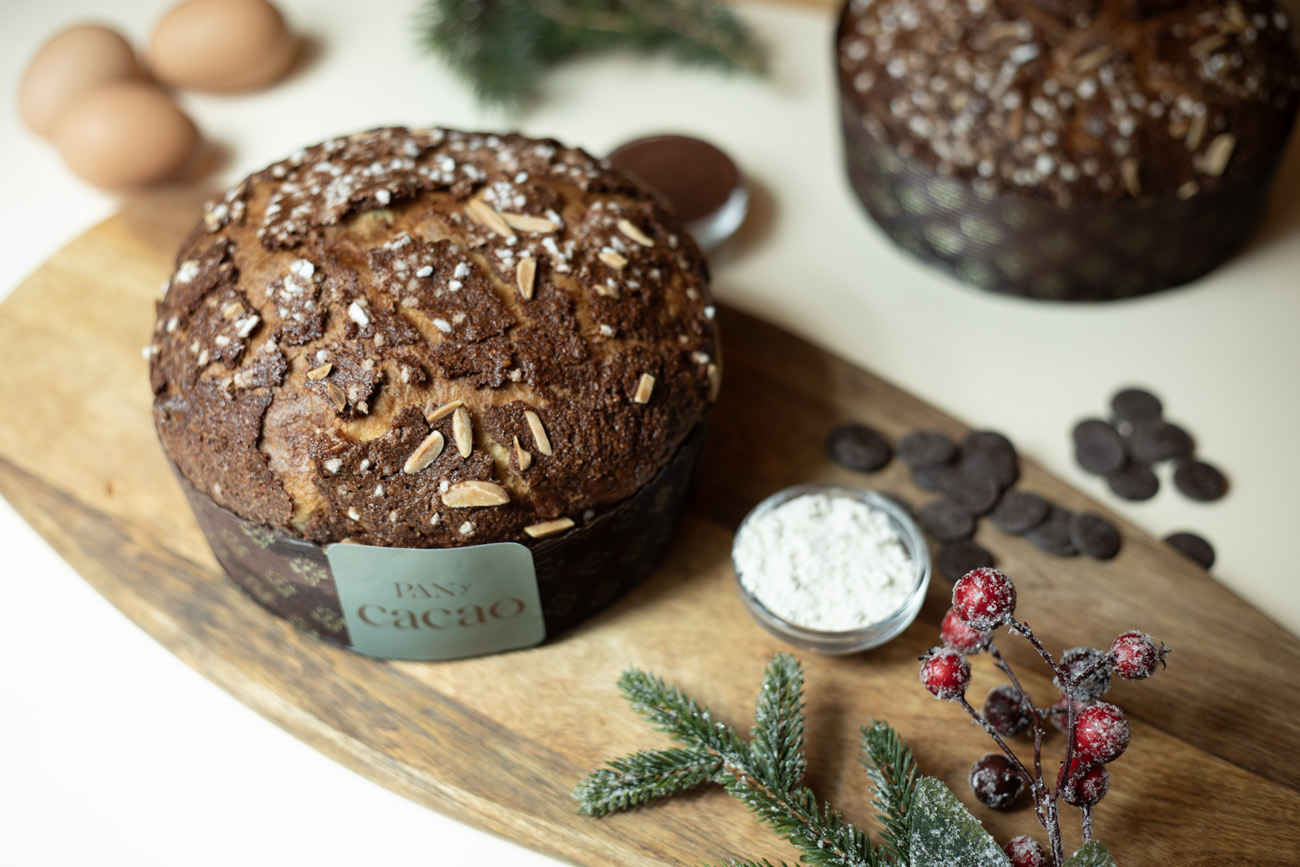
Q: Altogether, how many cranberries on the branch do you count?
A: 11